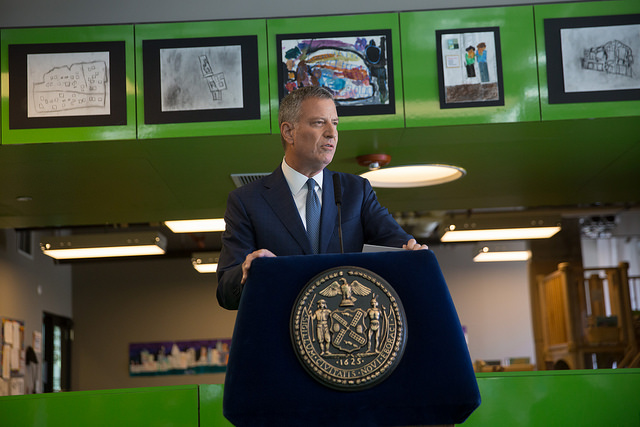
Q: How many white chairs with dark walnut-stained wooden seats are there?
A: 0